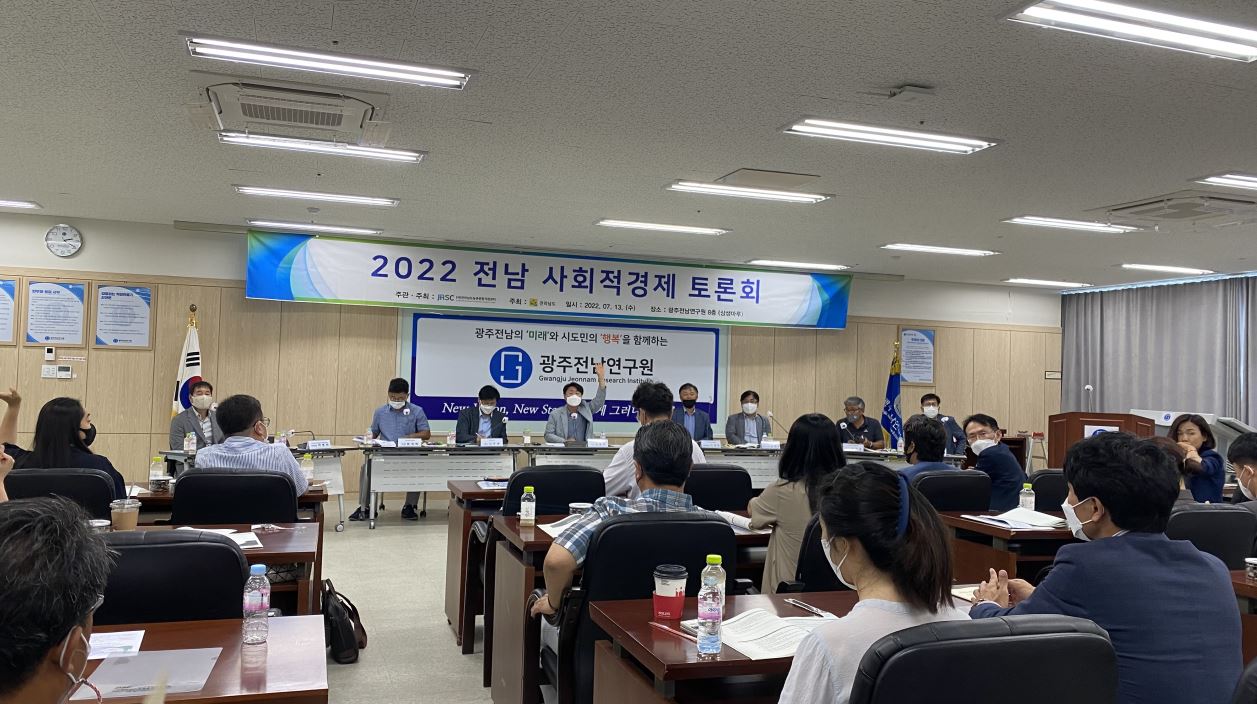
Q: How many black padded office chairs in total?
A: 12